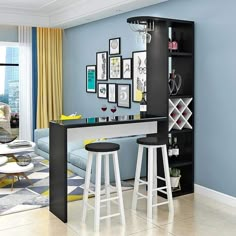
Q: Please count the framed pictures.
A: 9